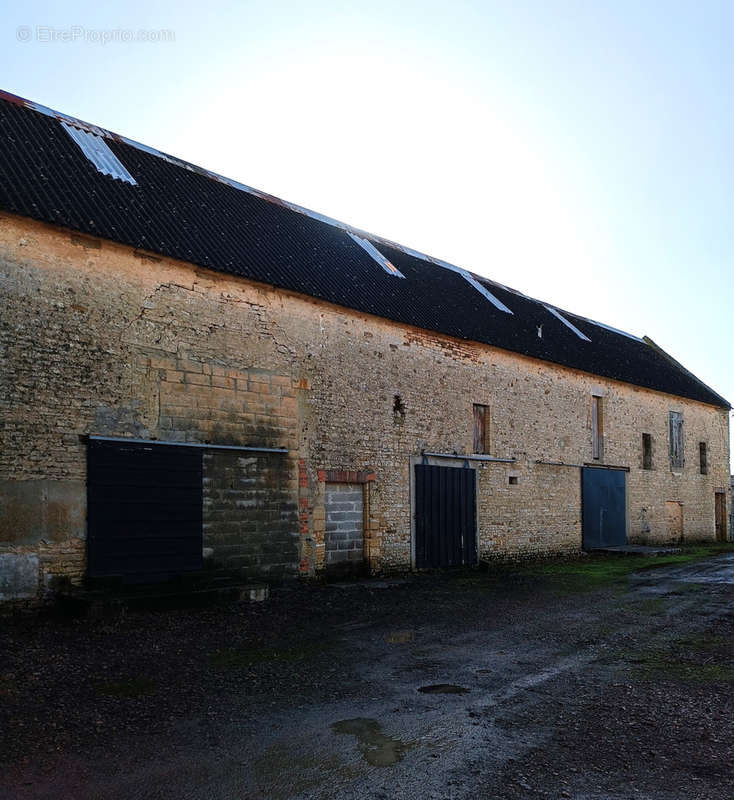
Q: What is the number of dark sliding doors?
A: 3